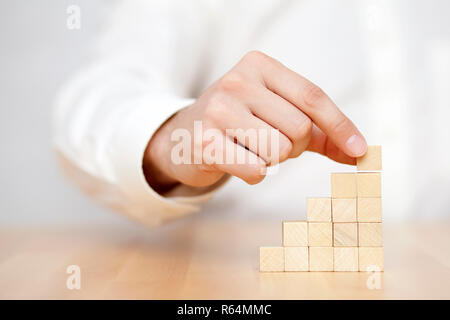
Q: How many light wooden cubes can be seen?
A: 15